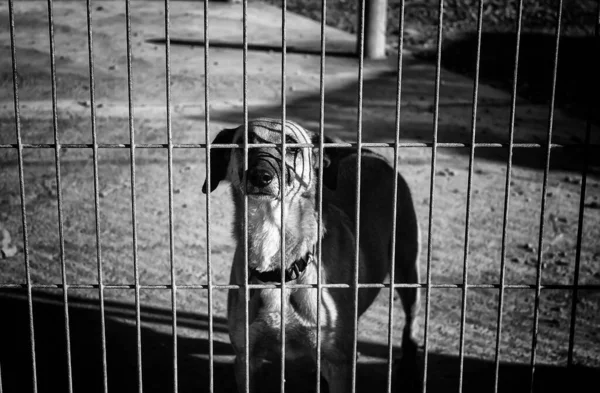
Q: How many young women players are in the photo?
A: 0